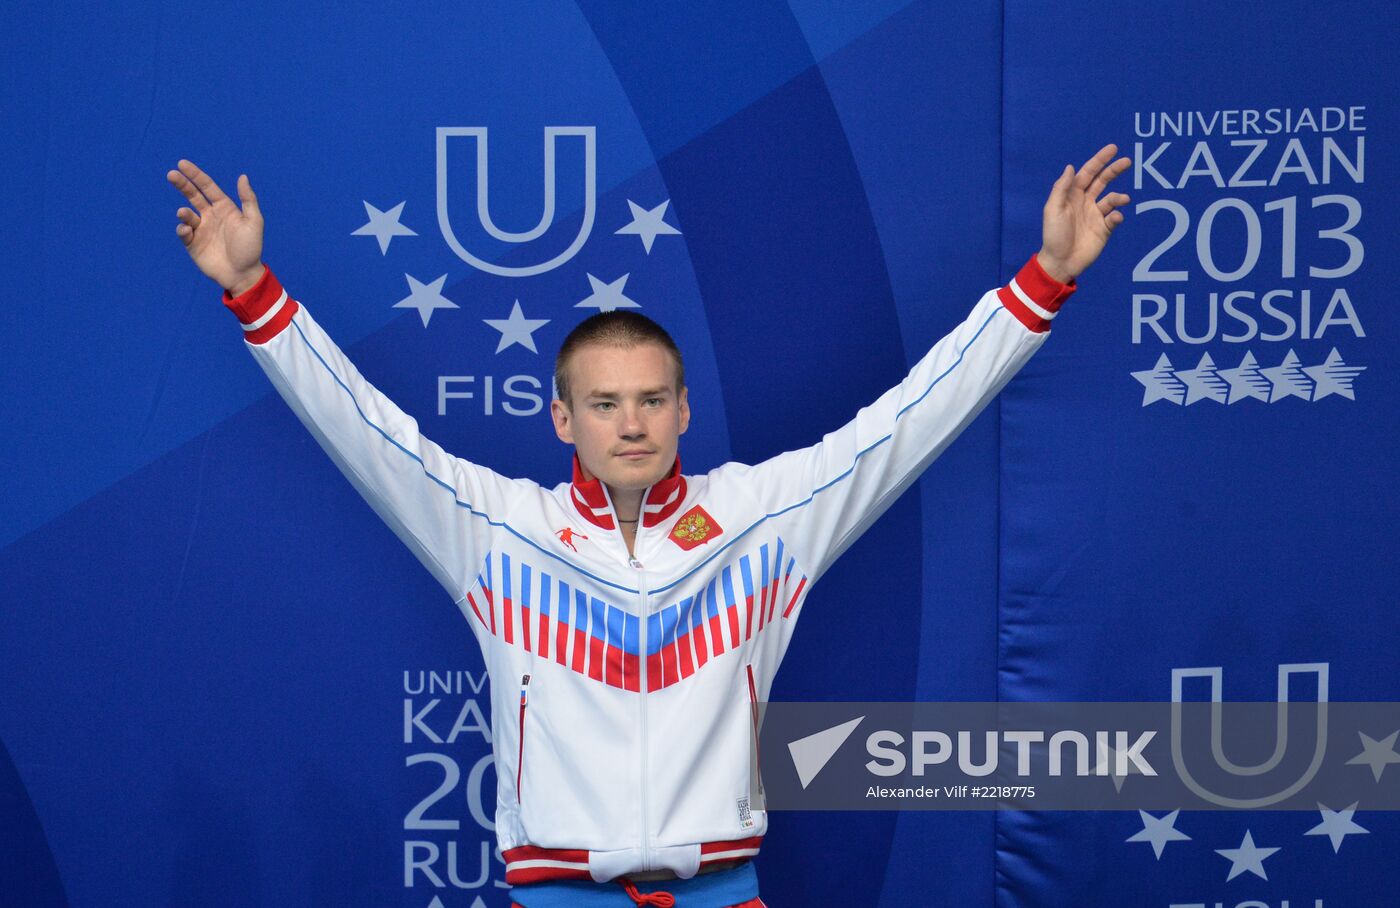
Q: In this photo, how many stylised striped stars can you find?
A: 5